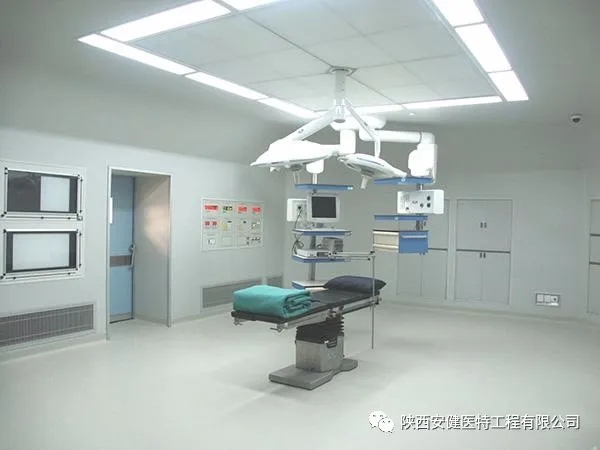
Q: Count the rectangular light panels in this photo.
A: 10